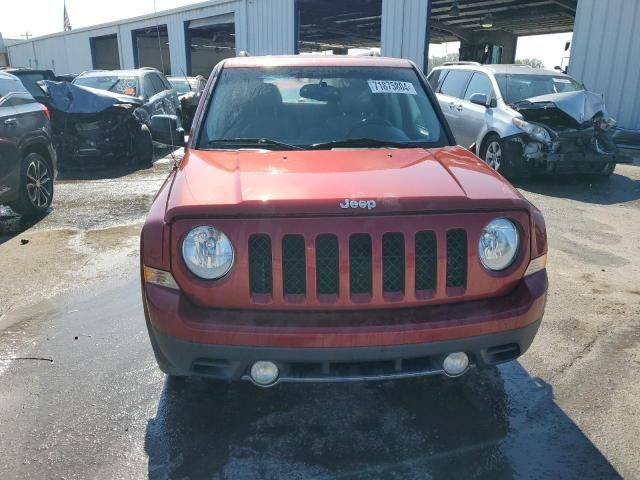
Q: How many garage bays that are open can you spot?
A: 5